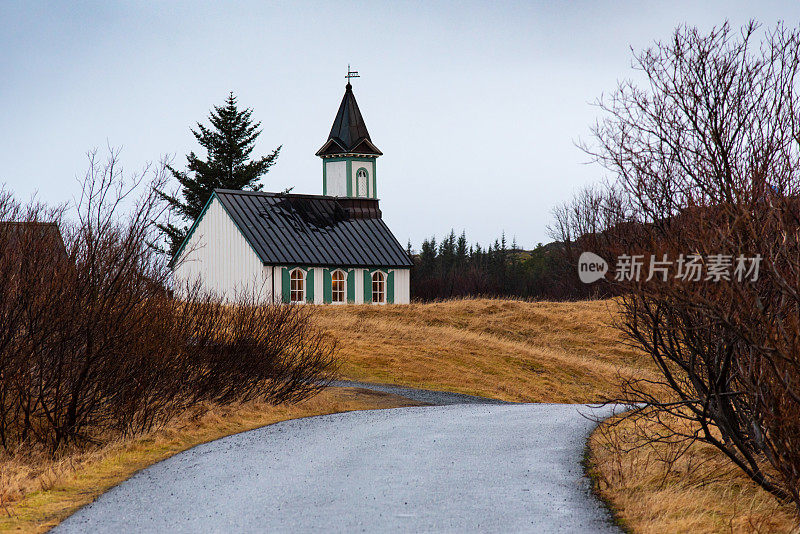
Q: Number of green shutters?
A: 6